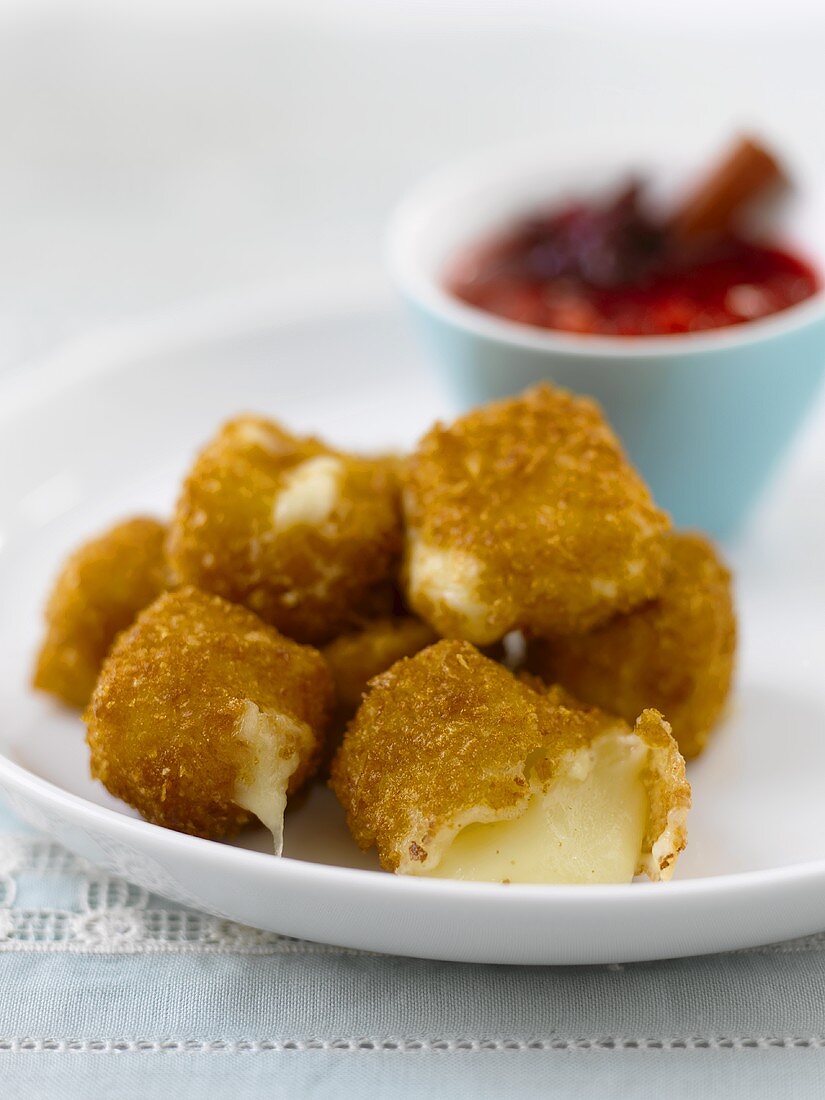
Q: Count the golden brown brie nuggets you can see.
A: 7